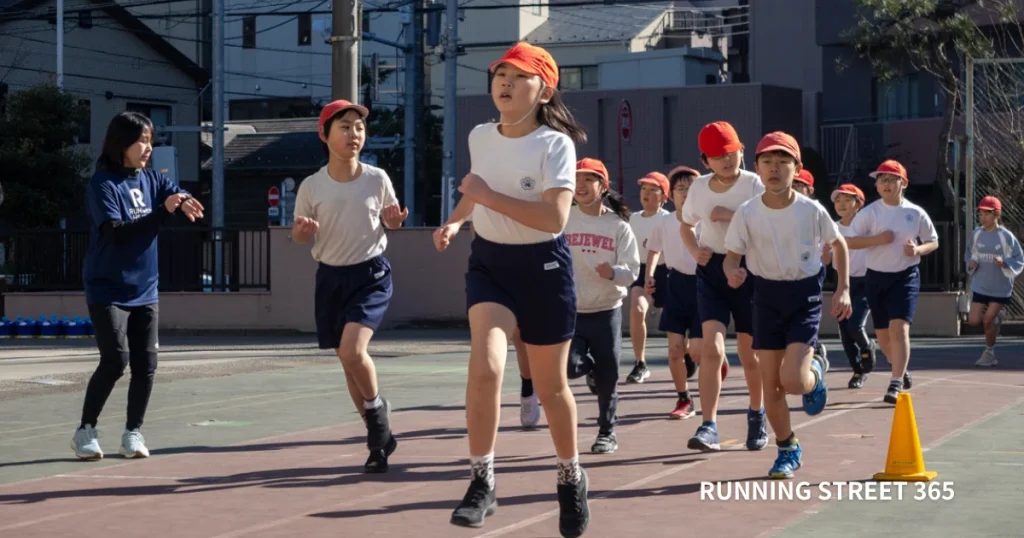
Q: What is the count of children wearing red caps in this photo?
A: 11